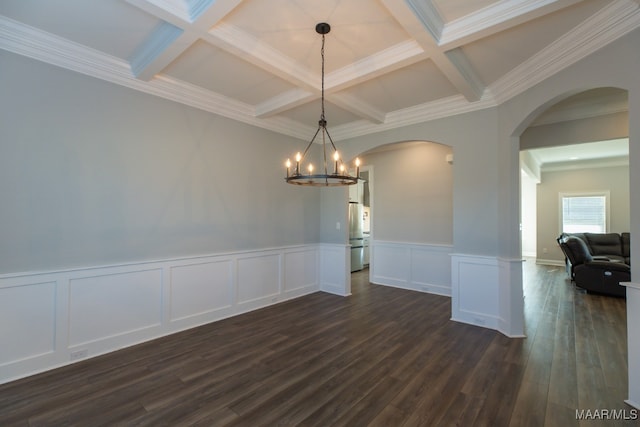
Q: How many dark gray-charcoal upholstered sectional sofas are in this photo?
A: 1